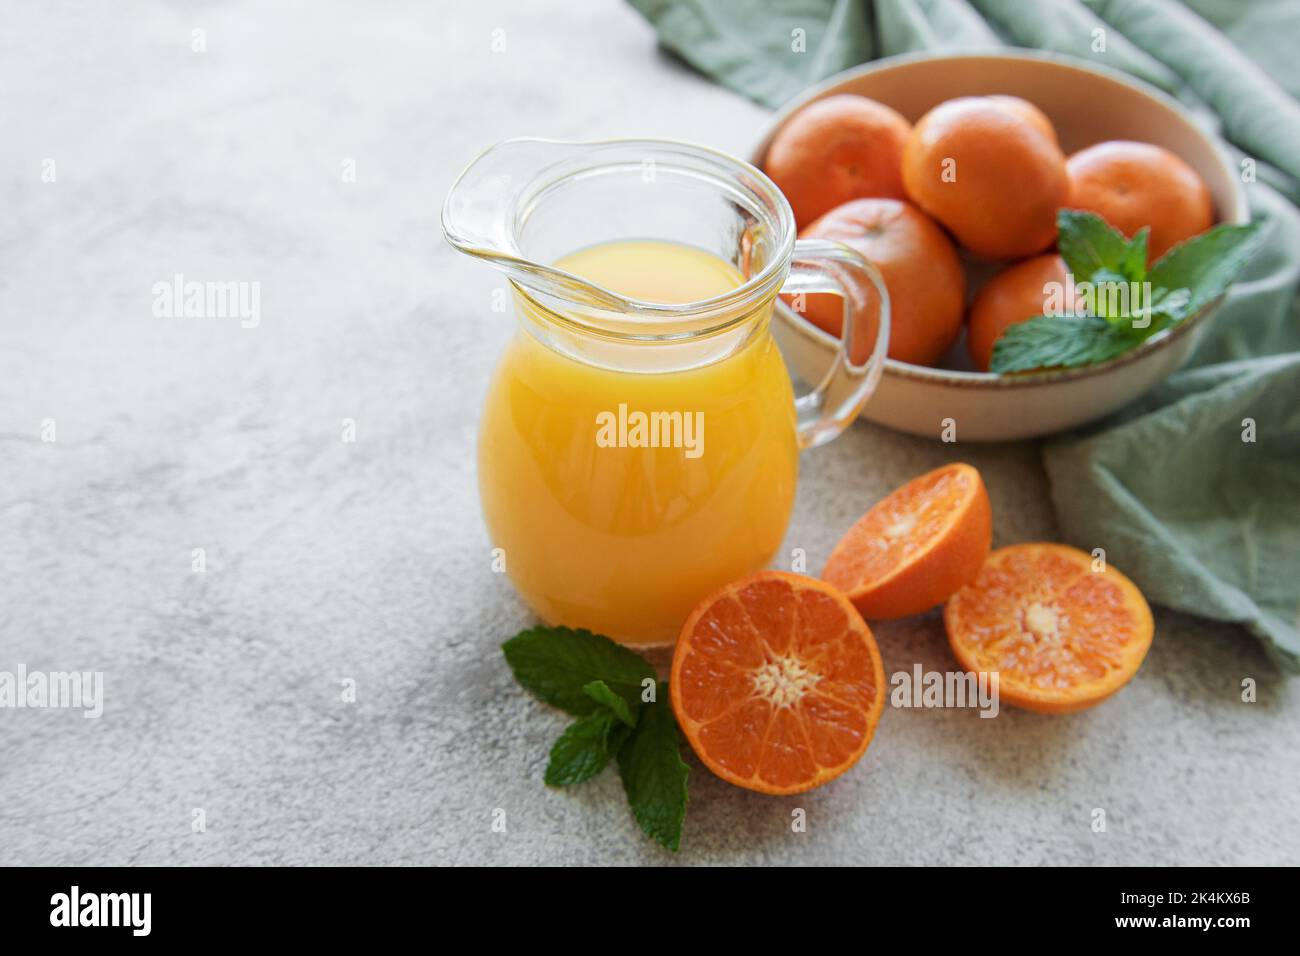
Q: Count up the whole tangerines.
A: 6